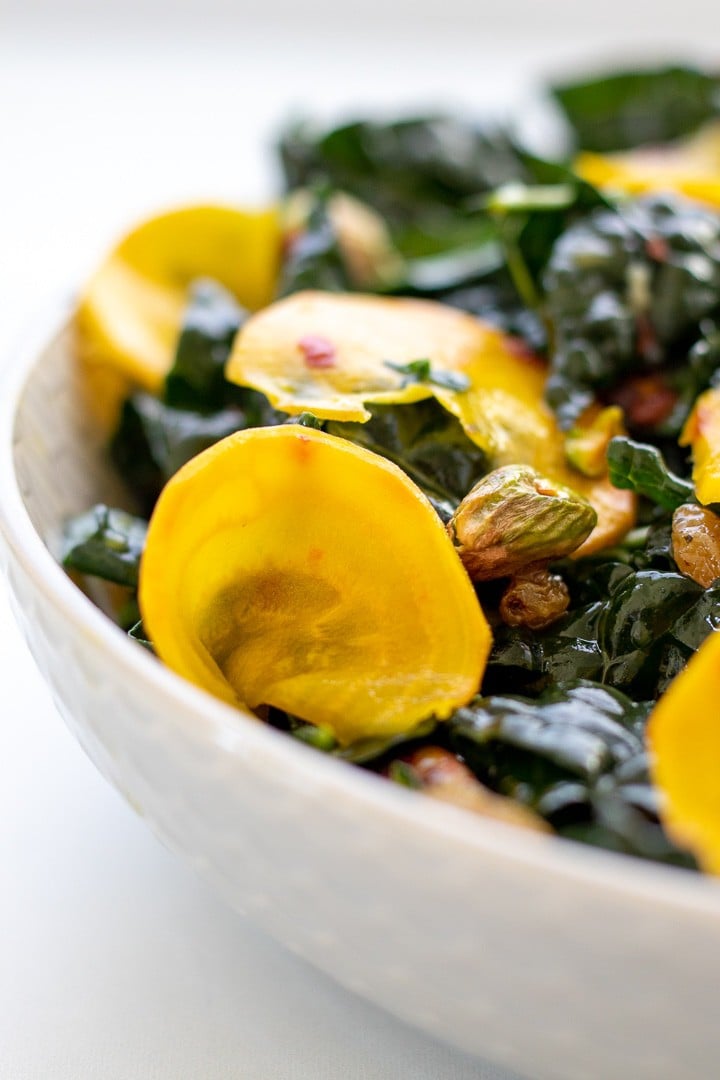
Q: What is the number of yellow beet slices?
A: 6